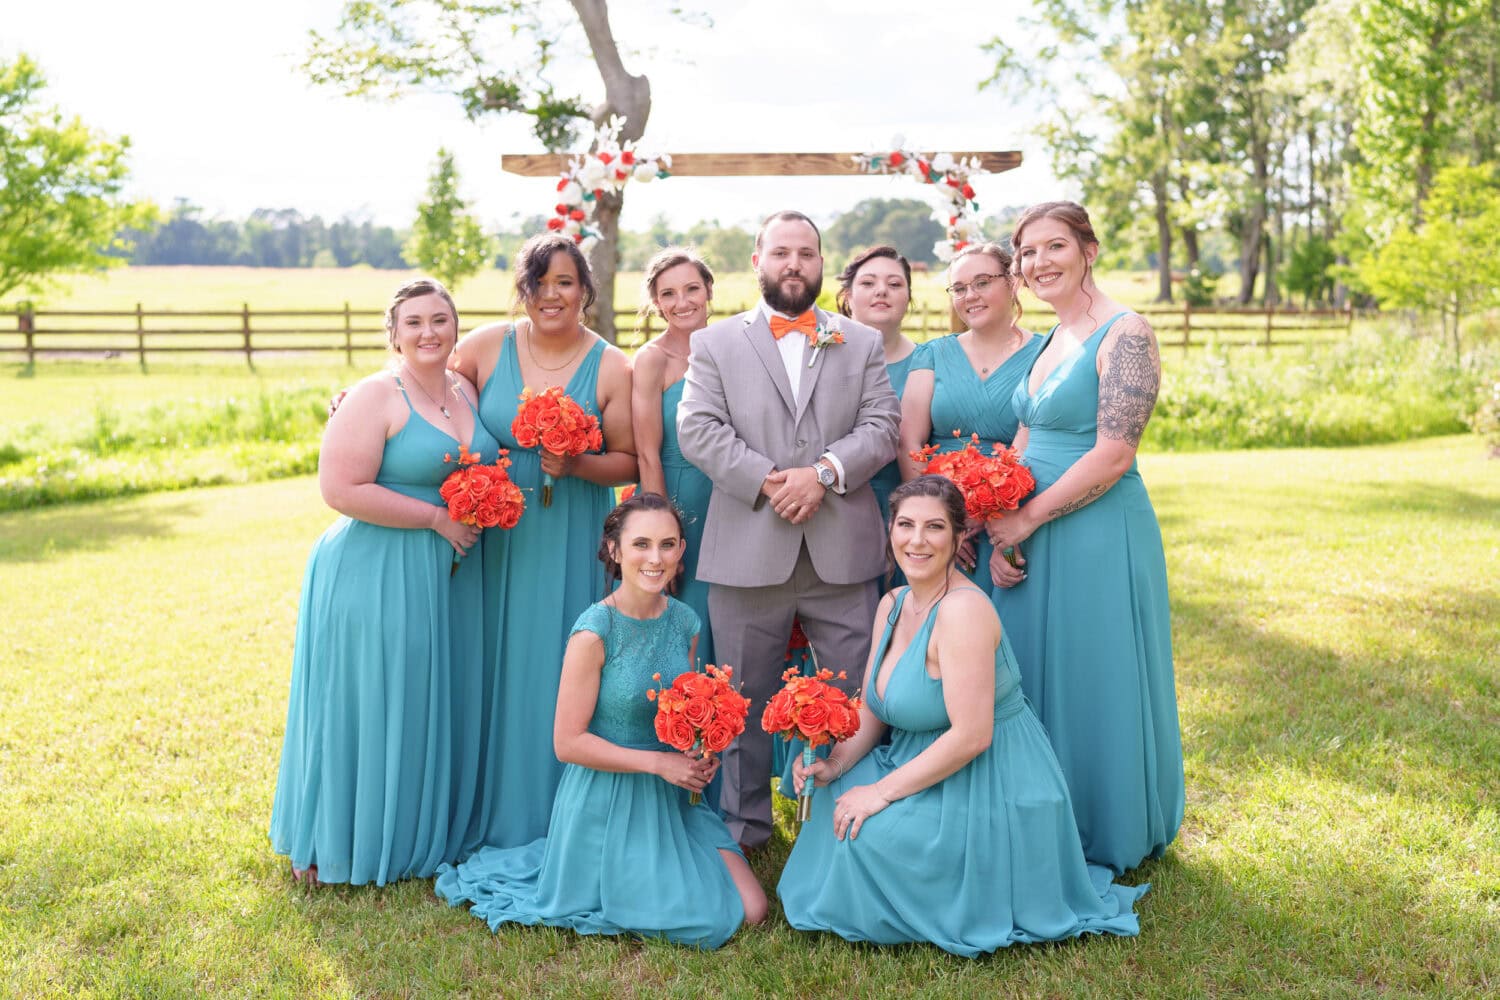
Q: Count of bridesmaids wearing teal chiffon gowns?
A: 8